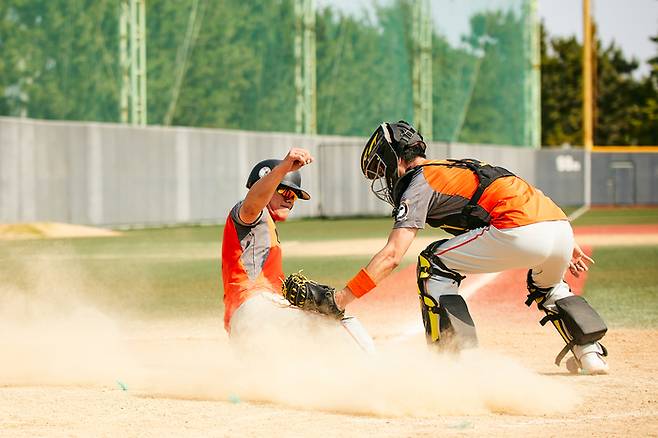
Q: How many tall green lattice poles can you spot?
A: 4